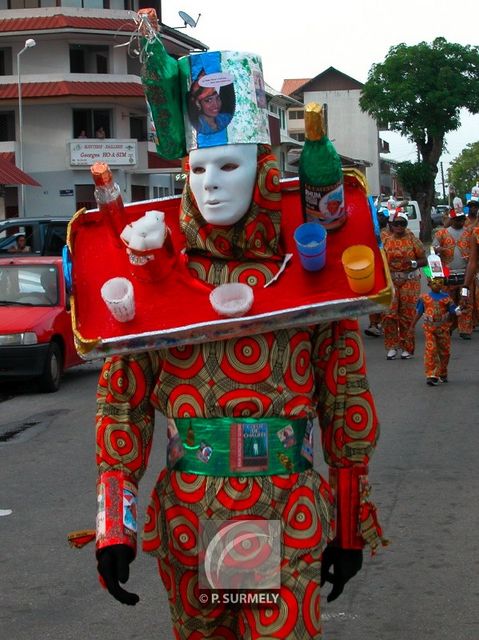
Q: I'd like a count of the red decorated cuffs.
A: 2